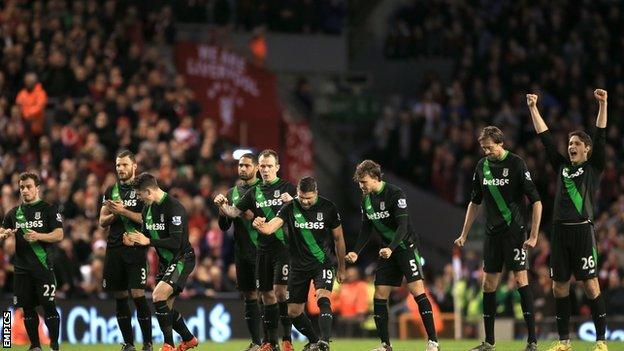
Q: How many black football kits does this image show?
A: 9